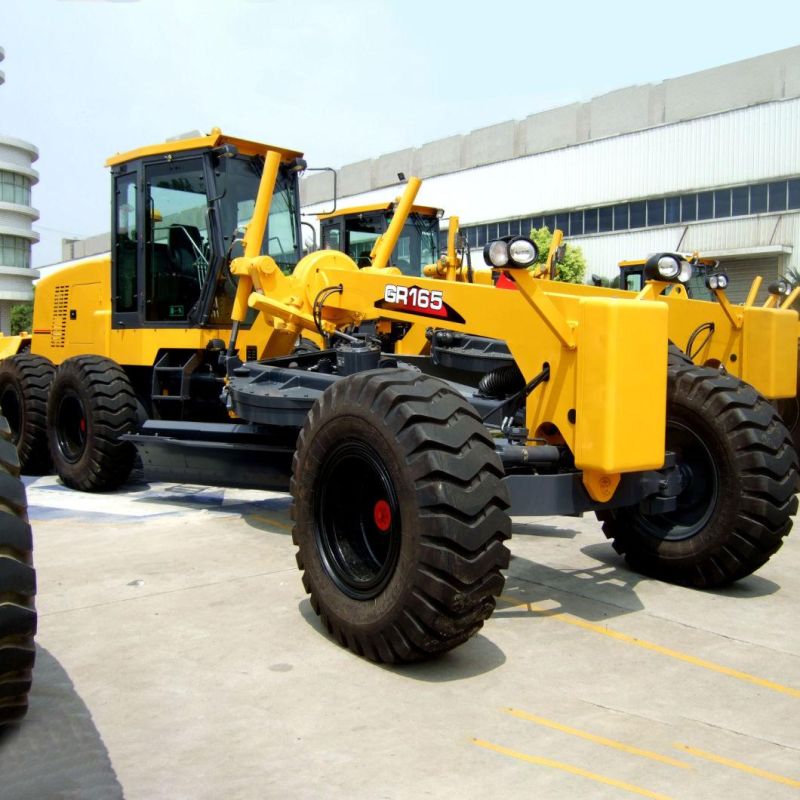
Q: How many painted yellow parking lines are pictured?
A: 4